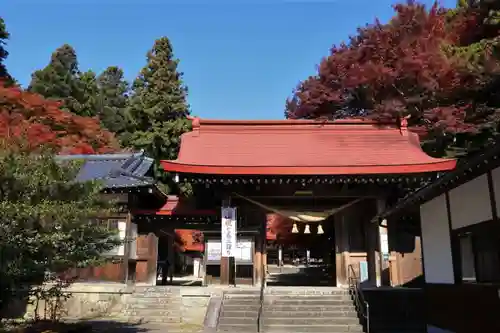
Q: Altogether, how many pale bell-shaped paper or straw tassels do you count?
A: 3